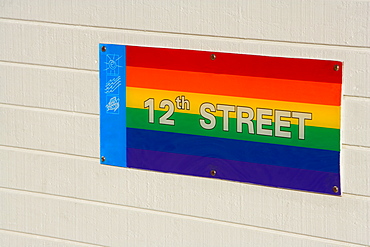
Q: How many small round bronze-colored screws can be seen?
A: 6